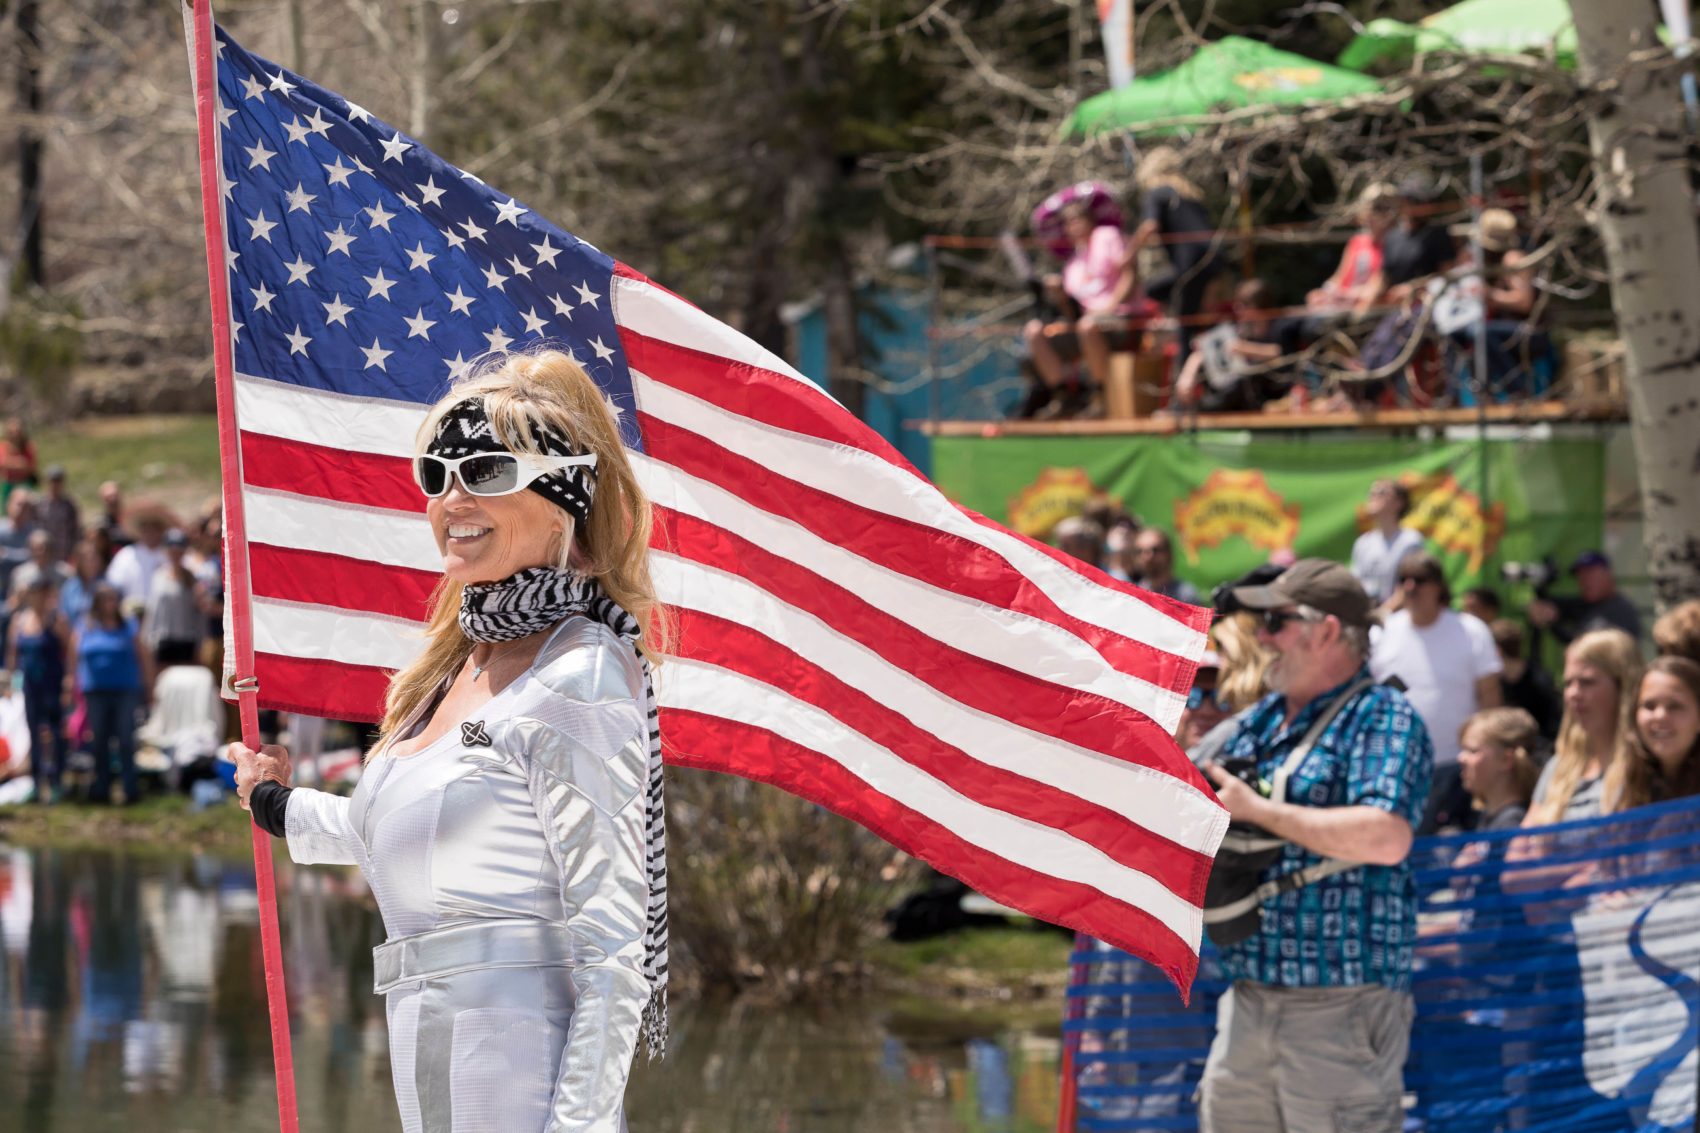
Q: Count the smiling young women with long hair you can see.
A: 1